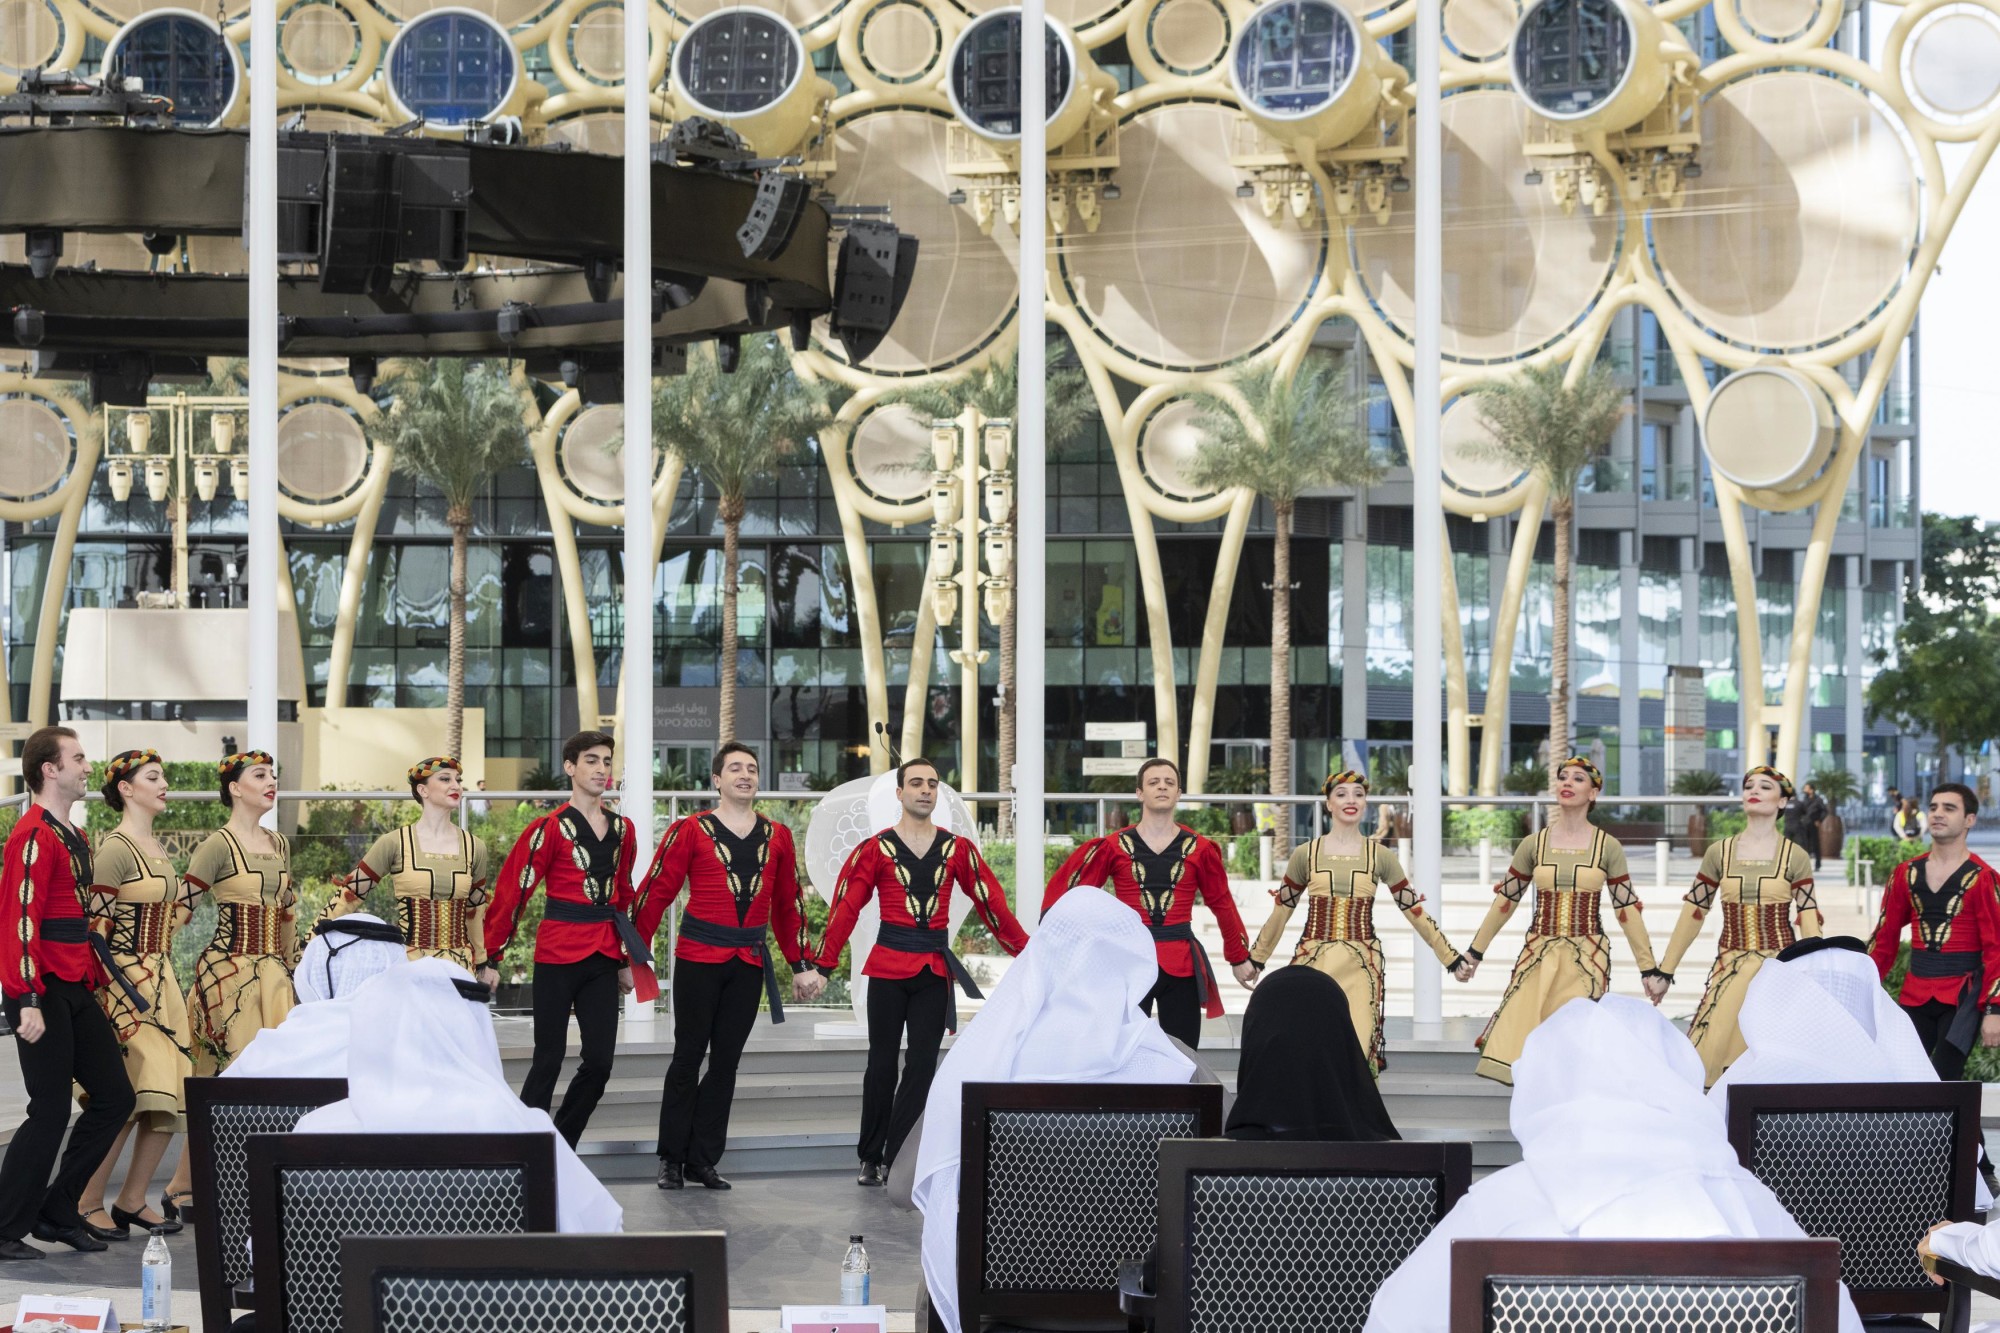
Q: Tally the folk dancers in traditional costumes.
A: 12